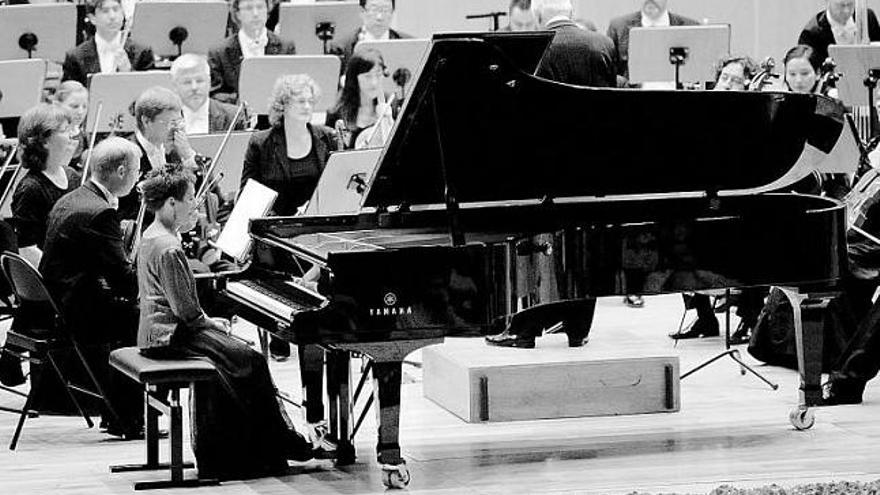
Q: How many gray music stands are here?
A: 11